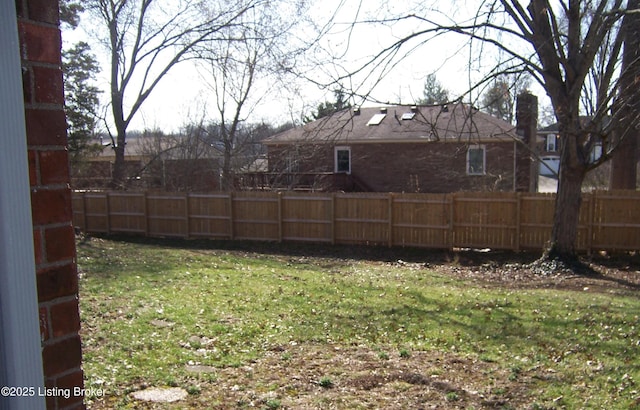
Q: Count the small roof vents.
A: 4